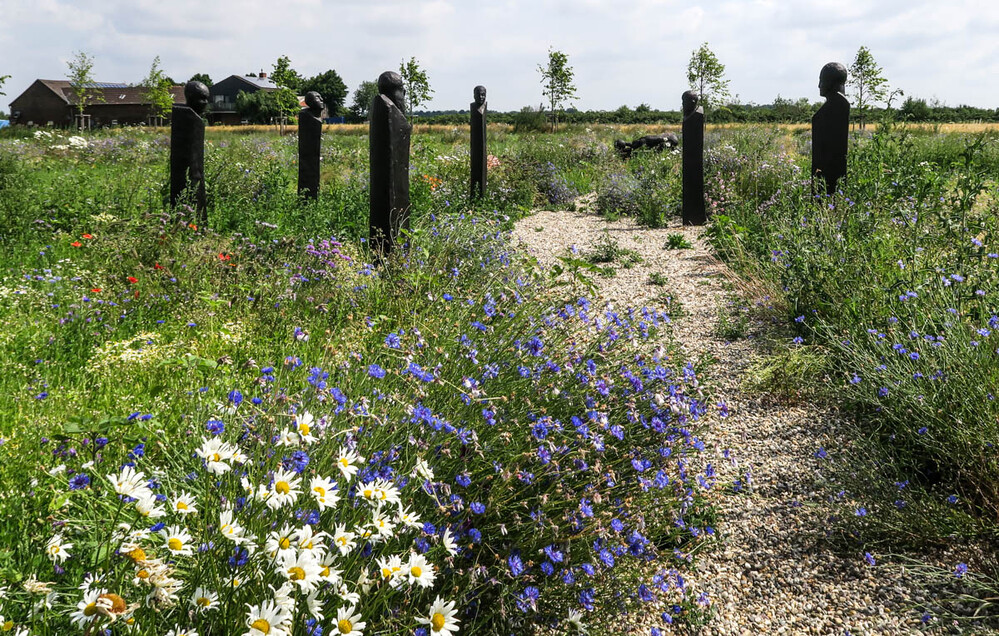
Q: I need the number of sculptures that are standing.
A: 6